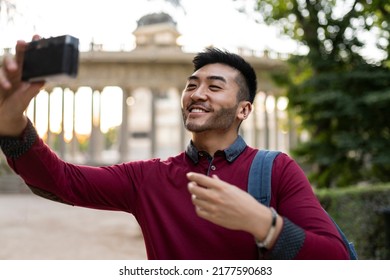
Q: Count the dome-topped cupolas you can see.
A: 1